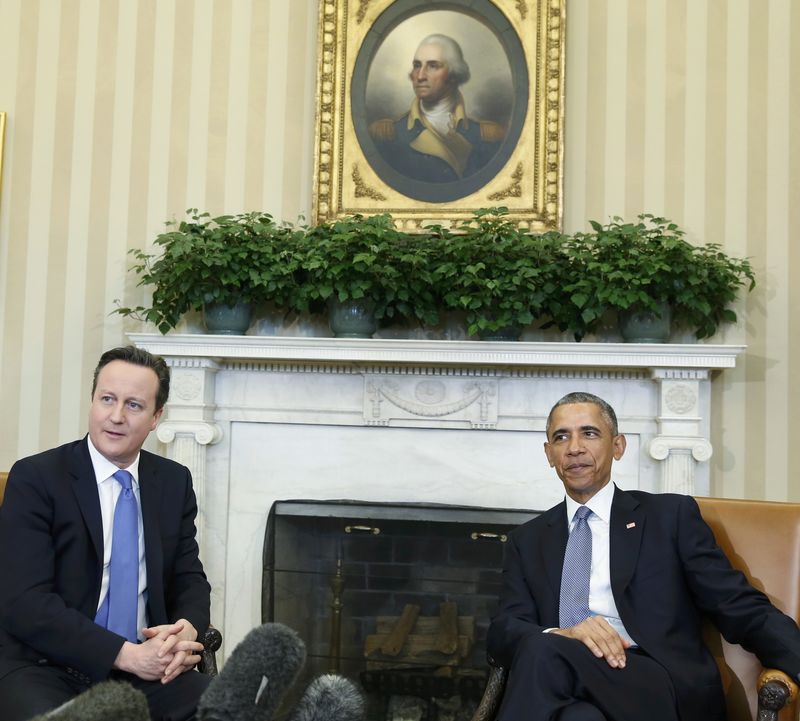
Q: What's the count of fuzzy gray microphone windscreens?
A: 3